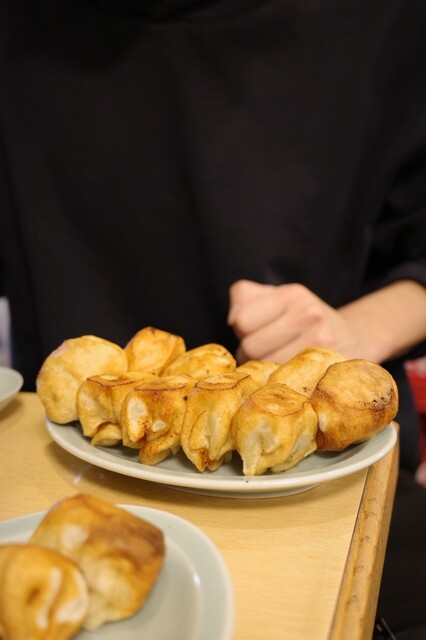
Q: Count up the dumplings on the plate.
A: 10